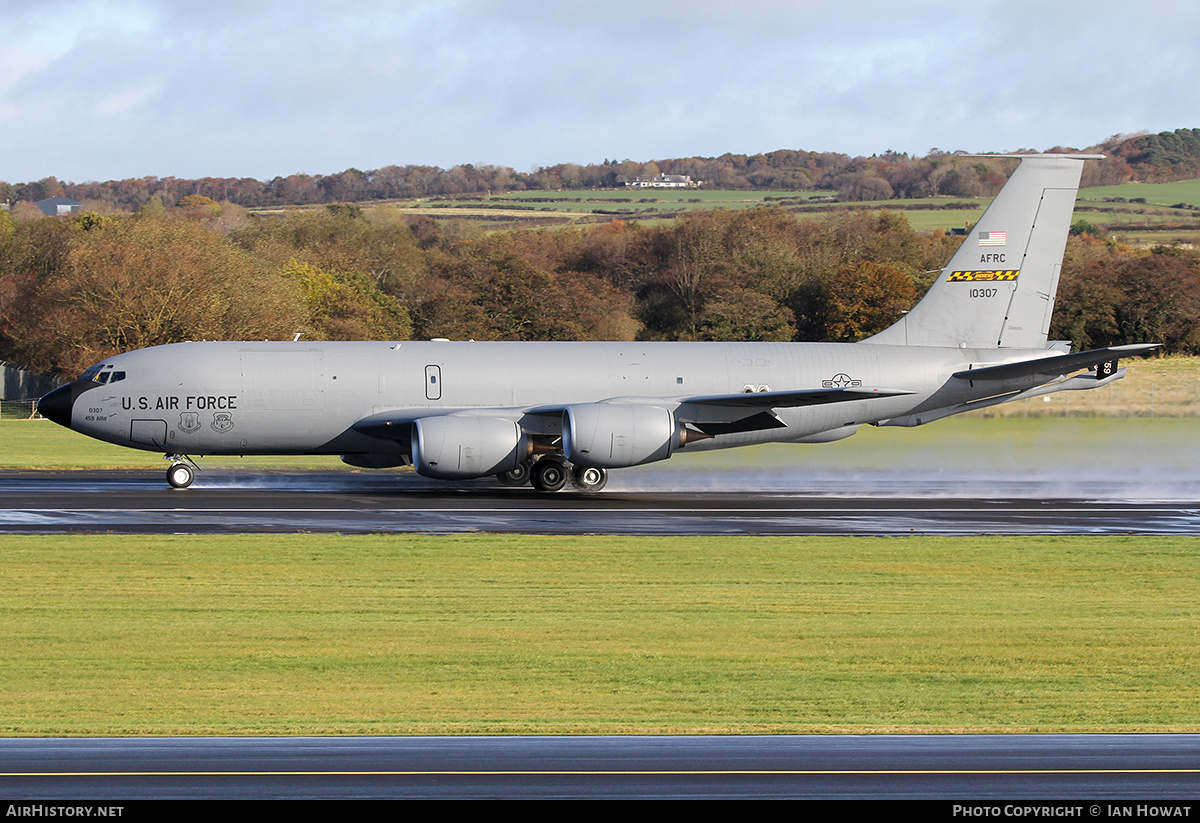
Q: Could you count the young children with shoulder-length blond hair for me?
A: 0